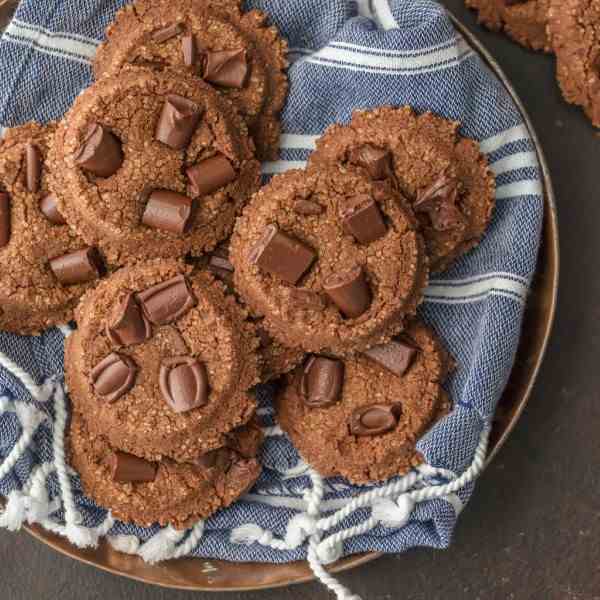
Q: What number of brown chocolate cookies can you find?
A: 11